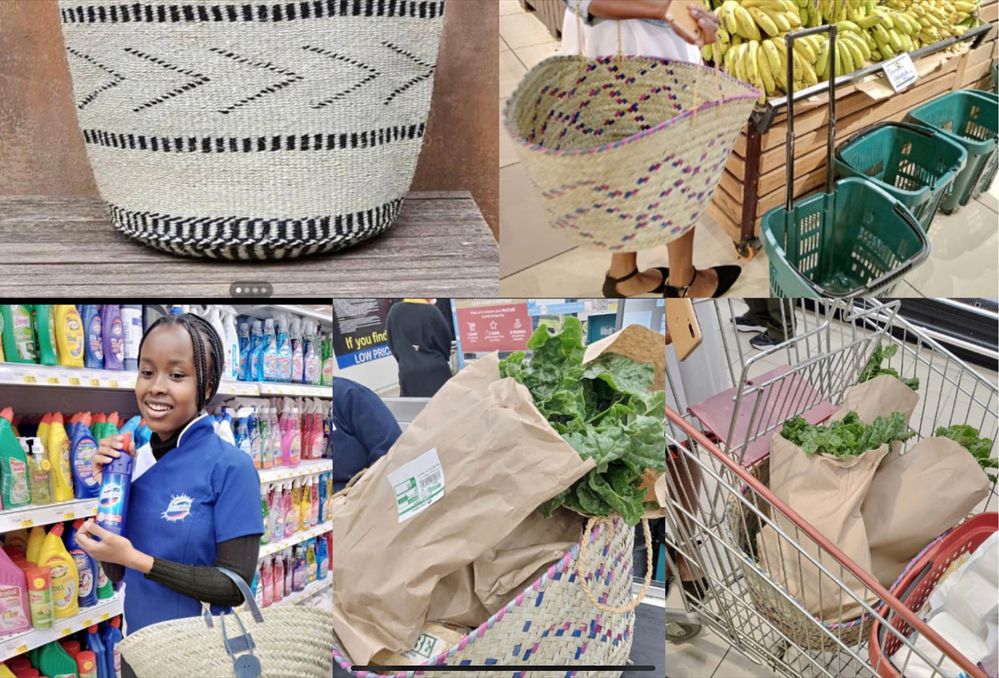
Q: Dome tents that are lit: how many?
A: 0